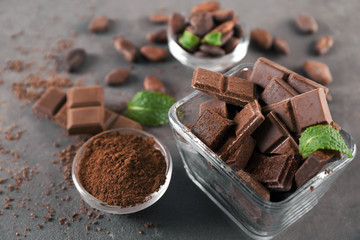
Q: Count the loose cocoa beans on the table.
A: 13